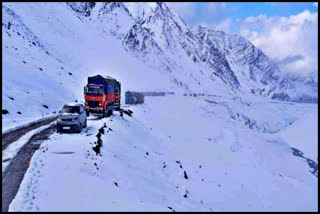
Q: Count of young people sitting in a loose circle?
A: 0